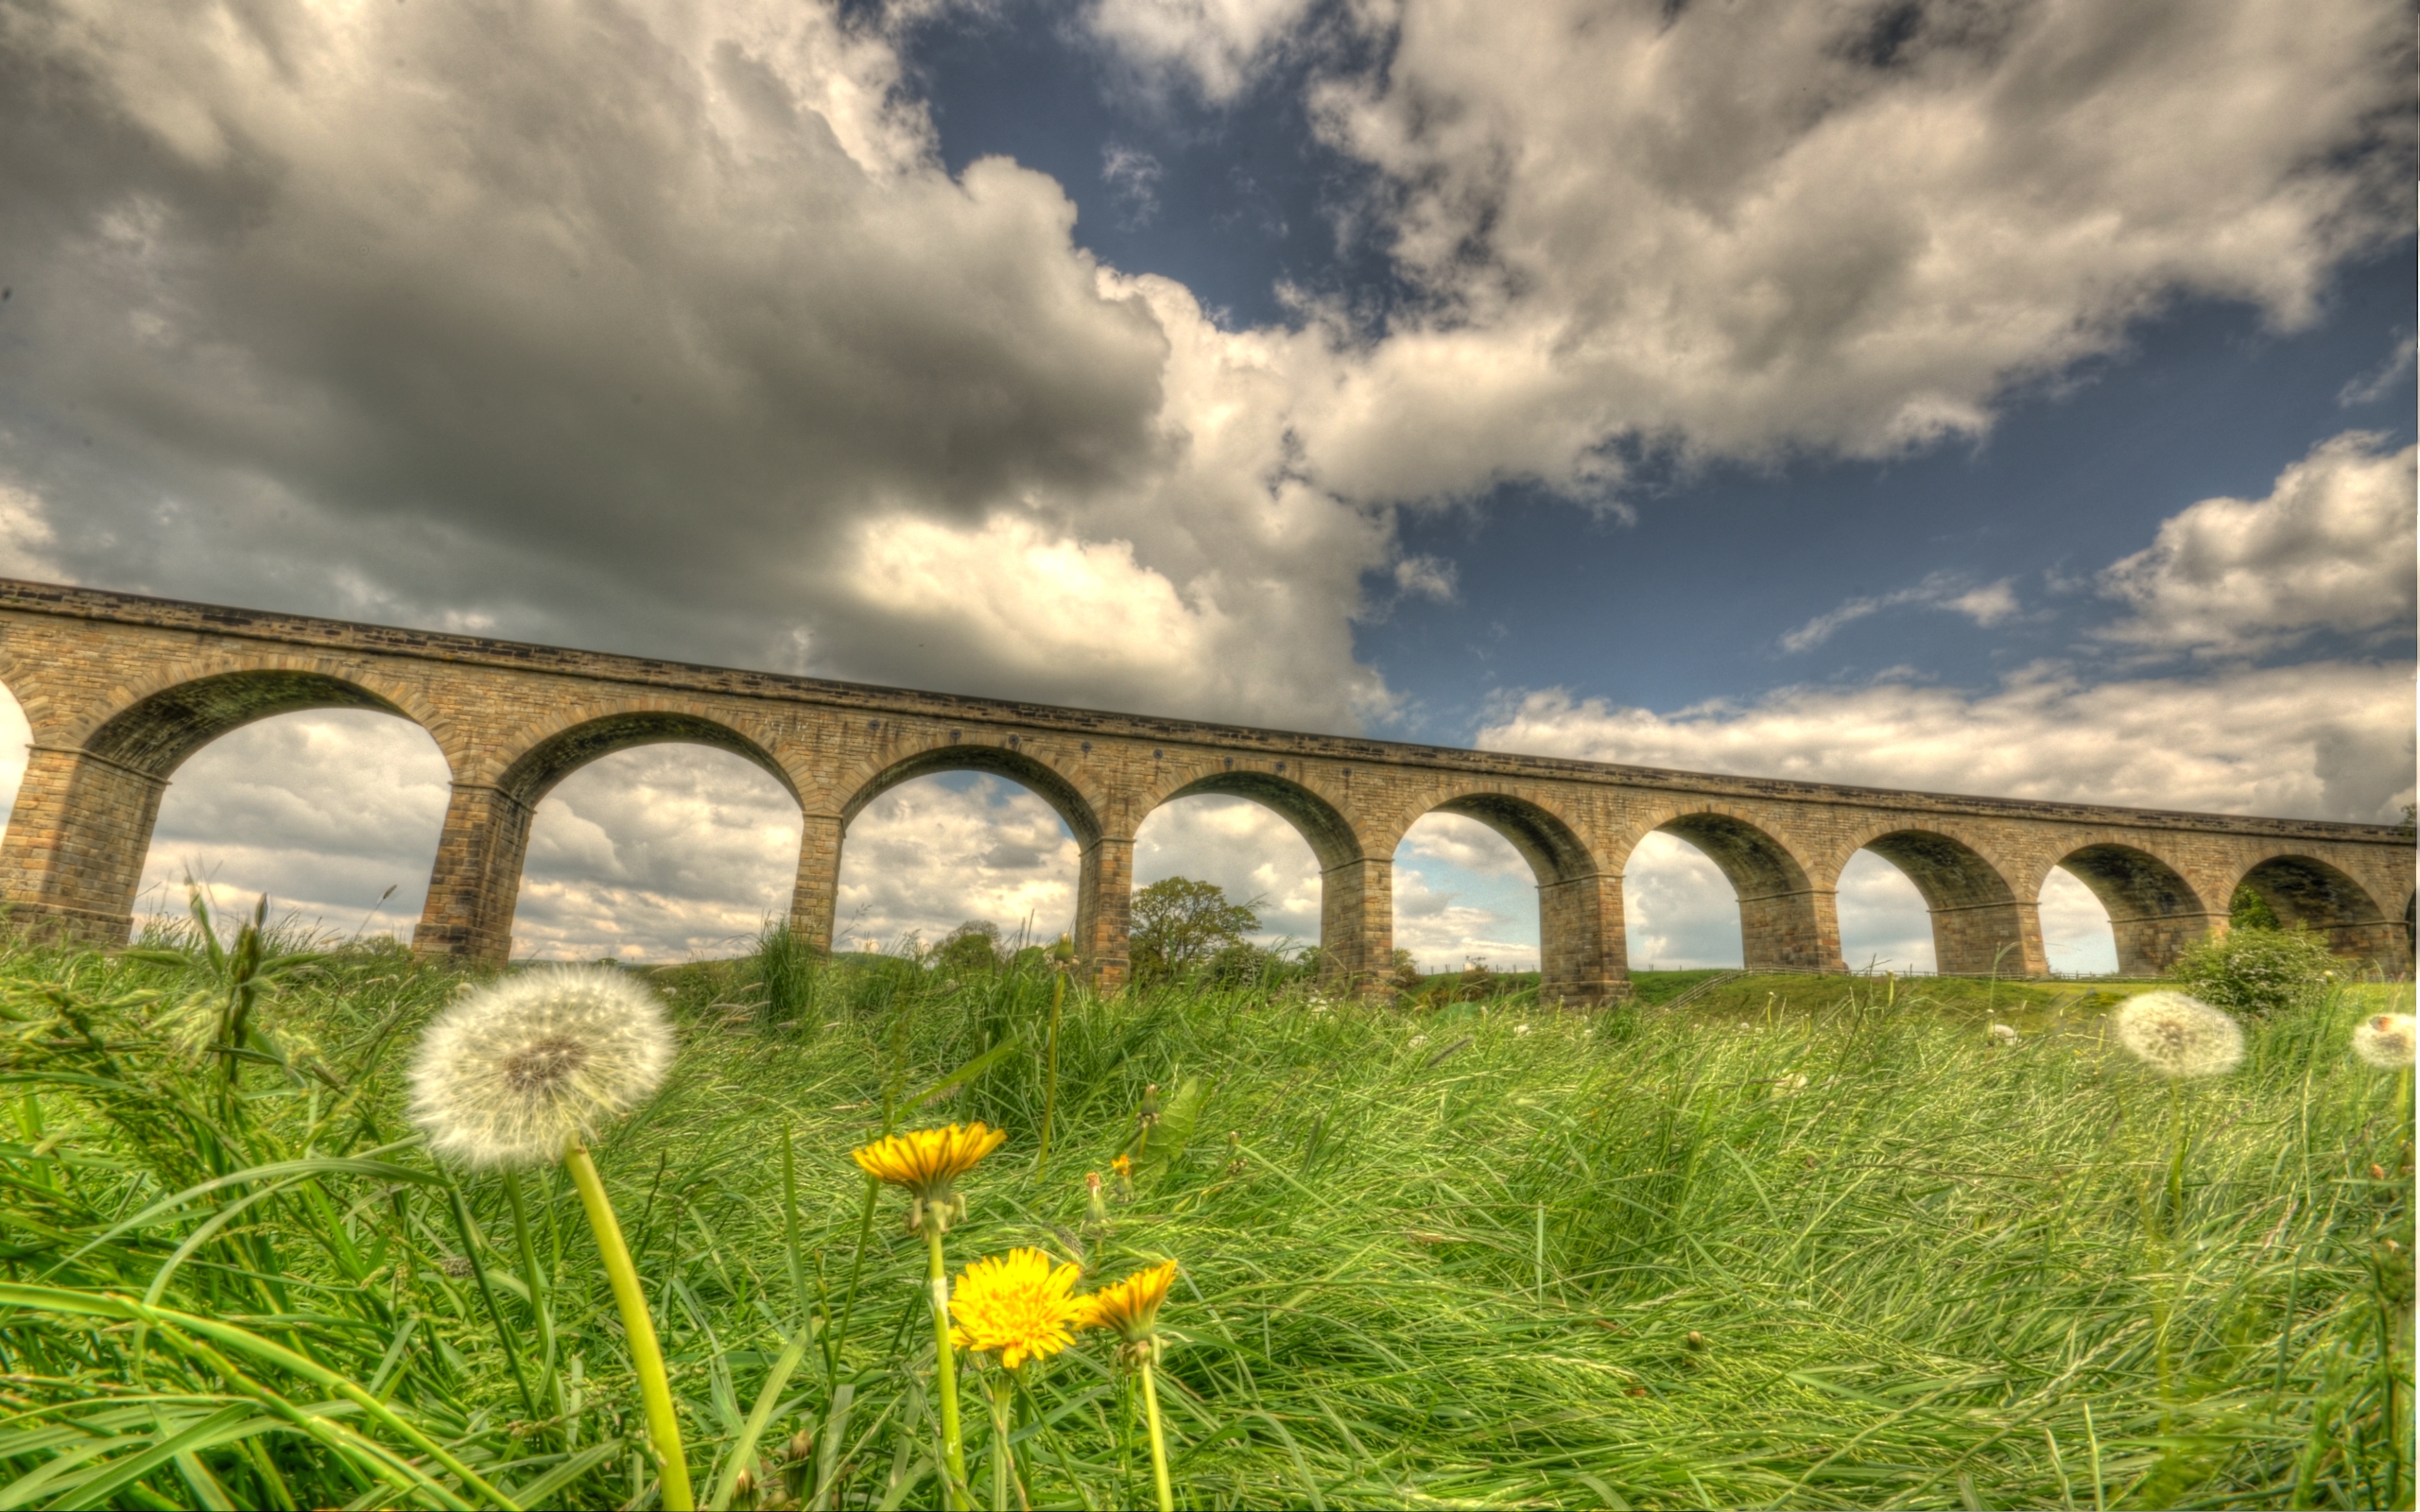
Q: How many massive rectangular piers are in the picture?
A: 10